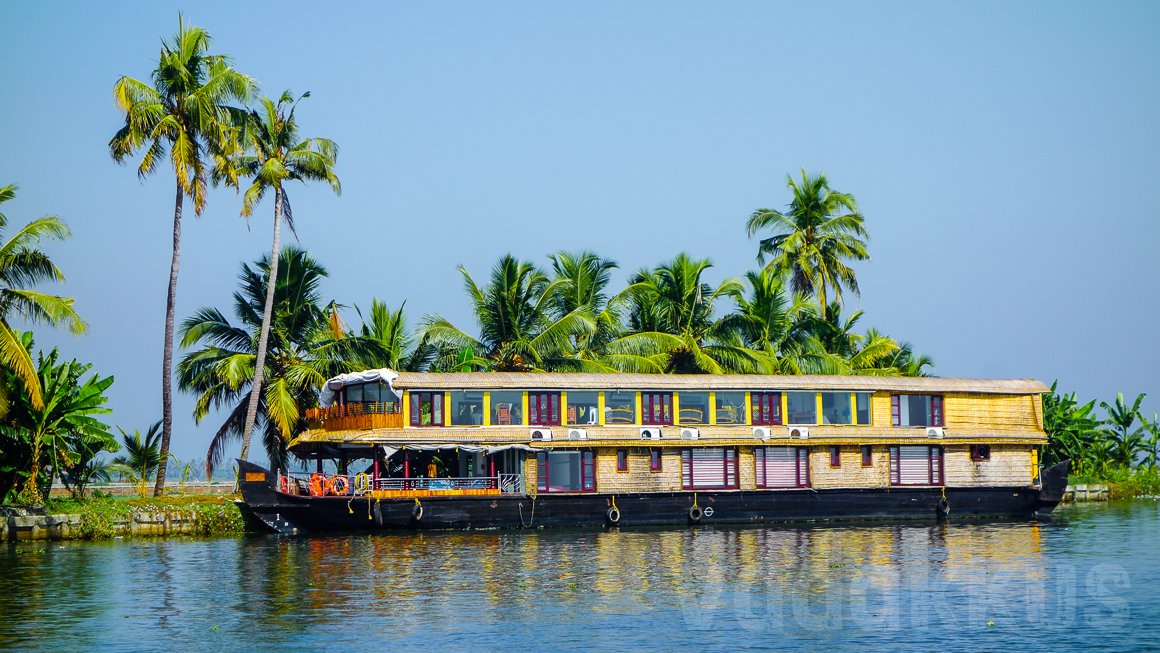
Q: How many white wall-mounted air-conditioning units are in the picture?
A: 7